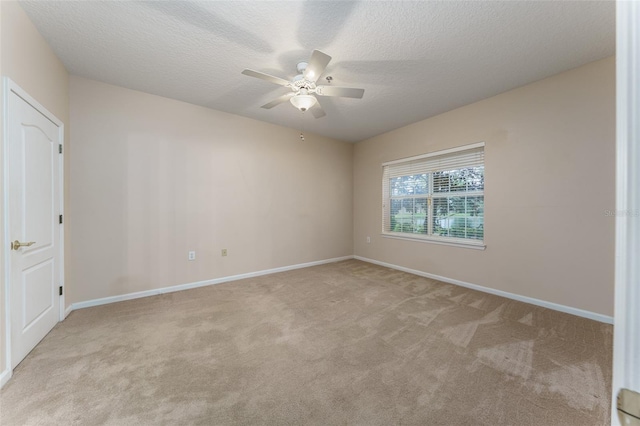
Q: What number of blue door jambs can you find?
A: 0